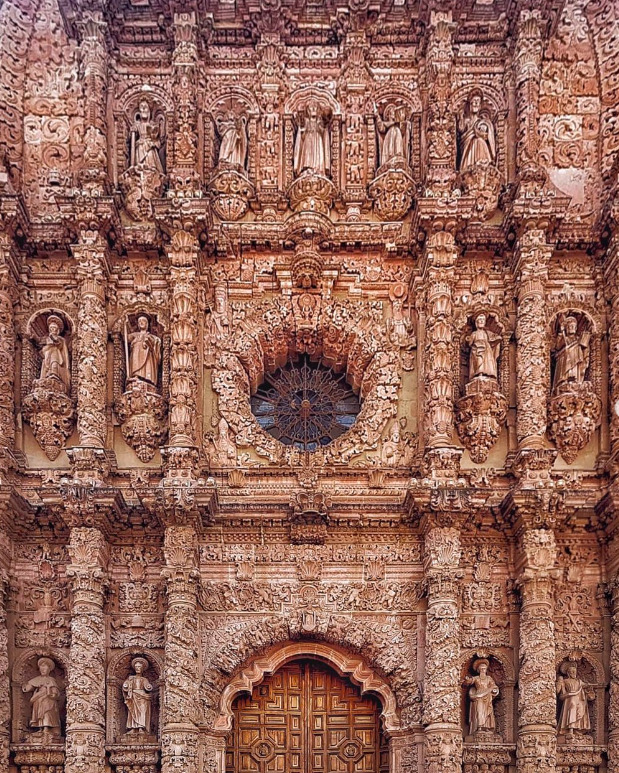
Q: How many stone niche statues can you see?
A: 13